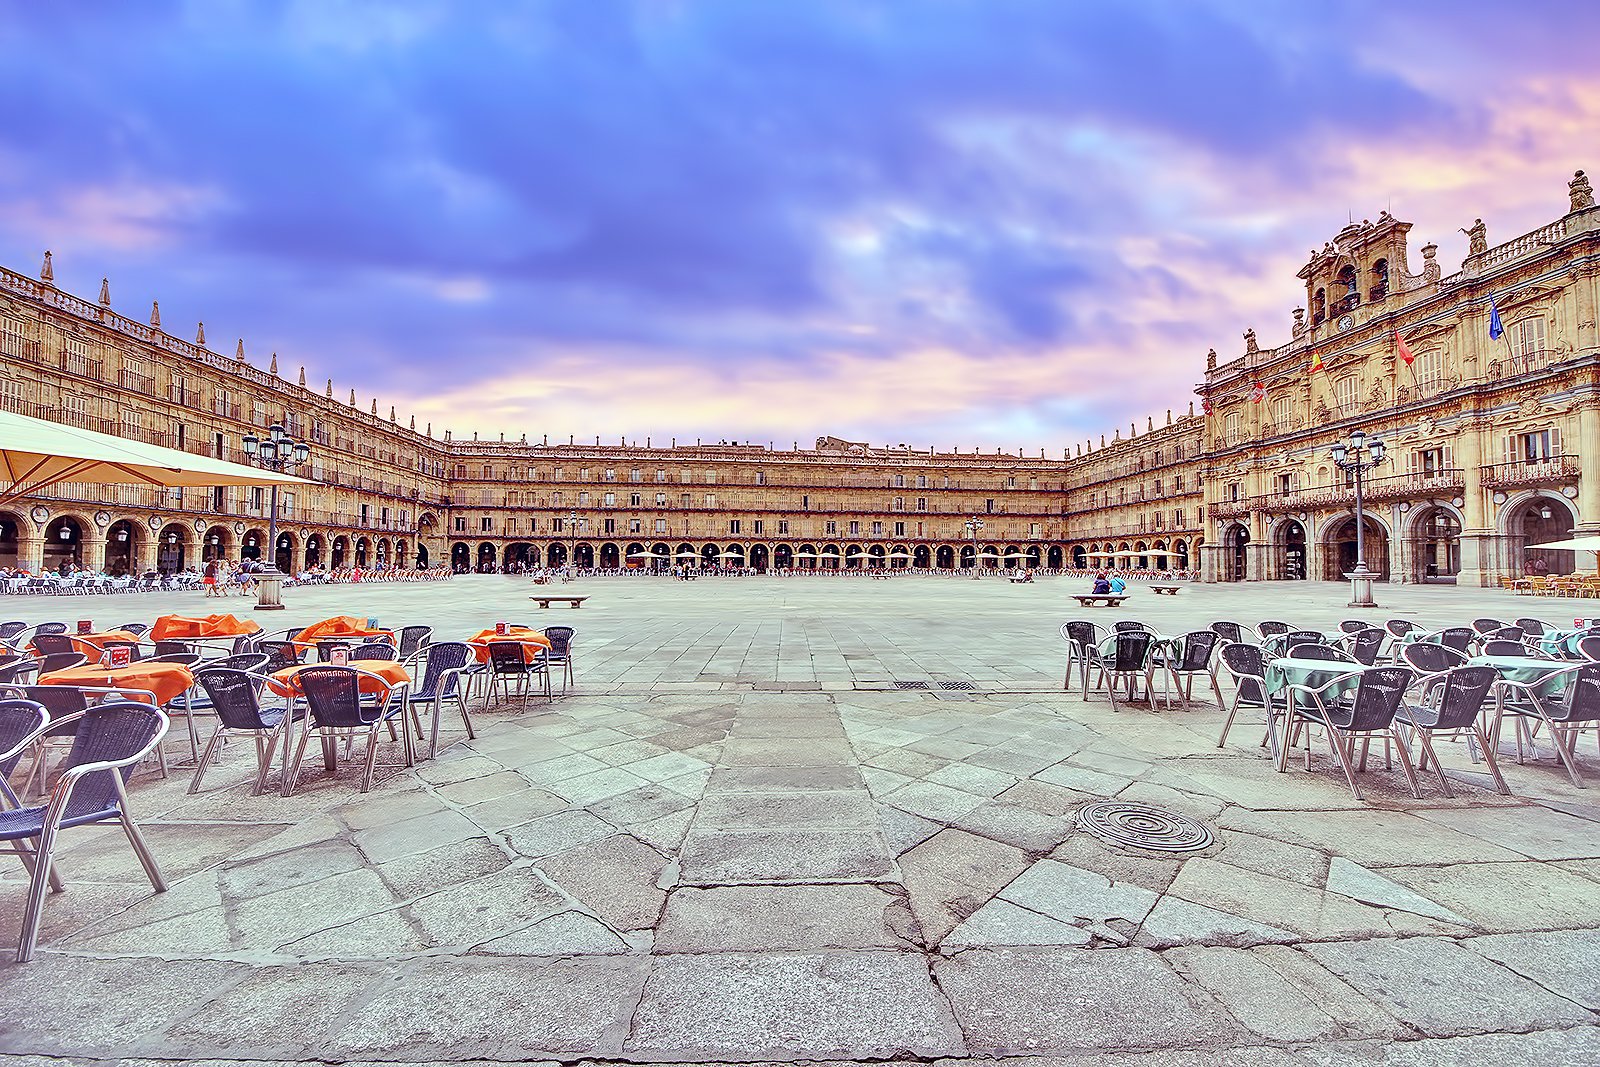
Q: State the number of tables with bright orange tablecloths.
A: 6